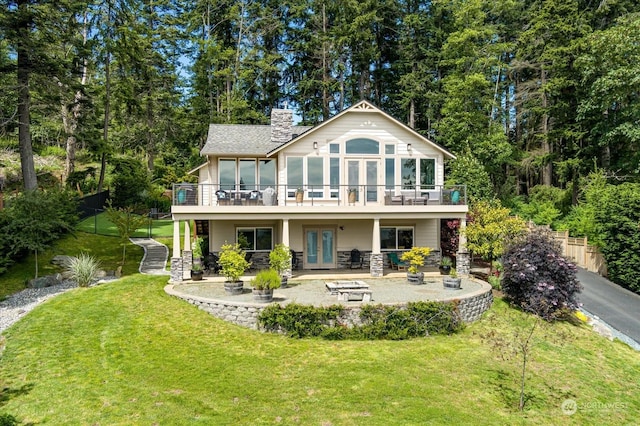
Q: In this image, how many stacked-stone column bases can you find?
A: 5